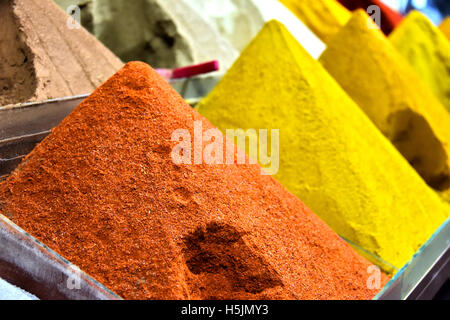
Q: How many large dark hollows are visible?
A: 2